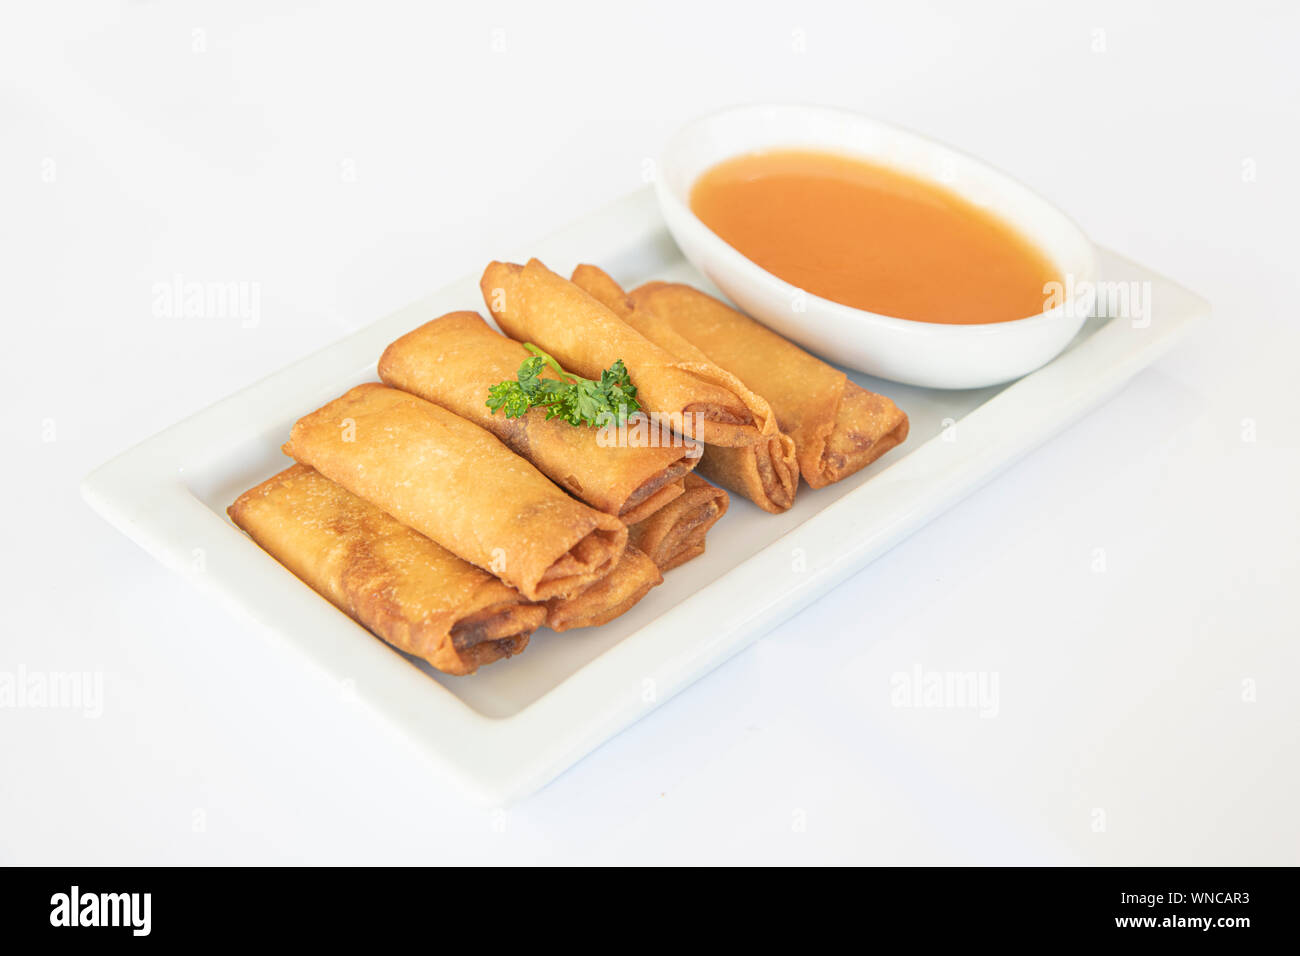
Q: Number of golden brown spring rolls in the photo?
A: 8